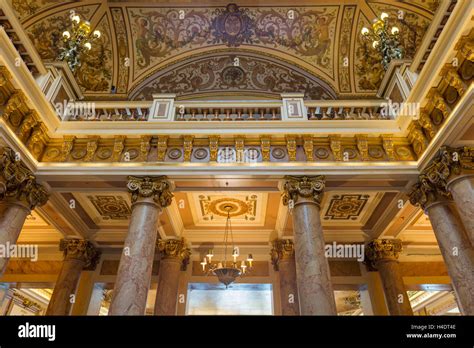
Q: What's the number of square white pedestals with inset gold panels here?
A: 2